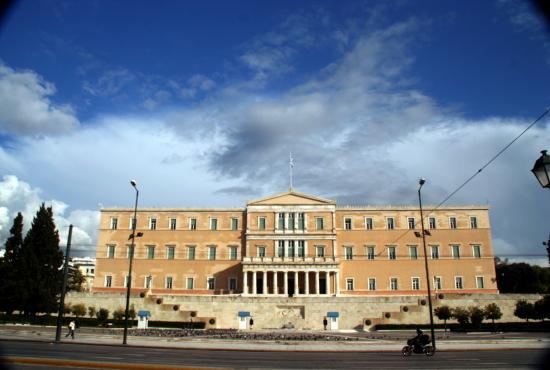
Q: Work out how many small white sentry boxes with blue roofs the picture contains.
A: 3